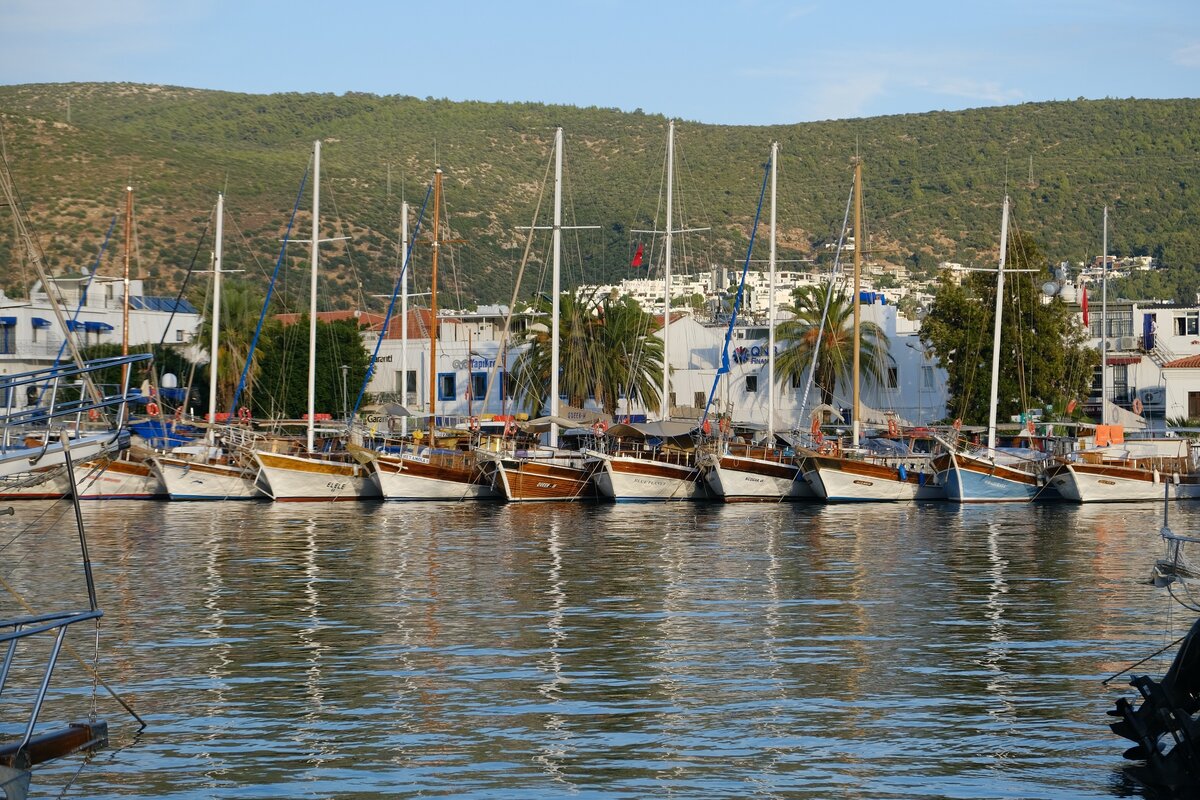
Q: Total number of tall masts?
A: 11